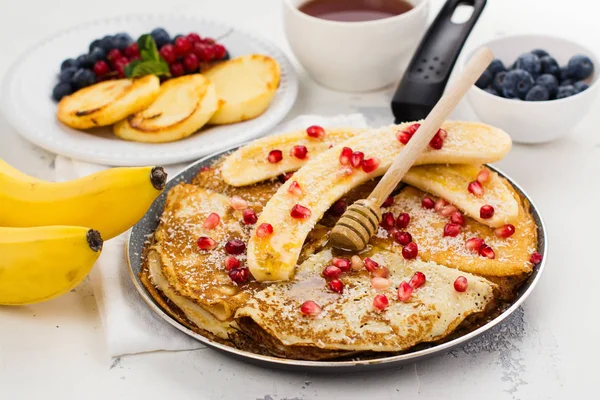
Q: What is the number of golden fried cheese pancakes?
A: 3